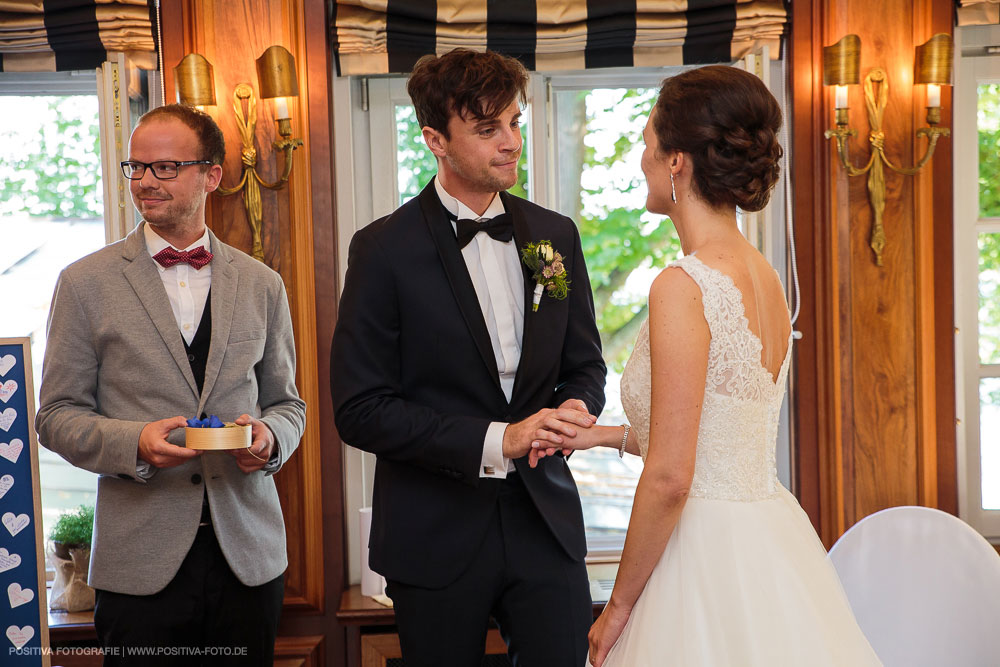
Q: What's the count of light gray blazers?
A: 1